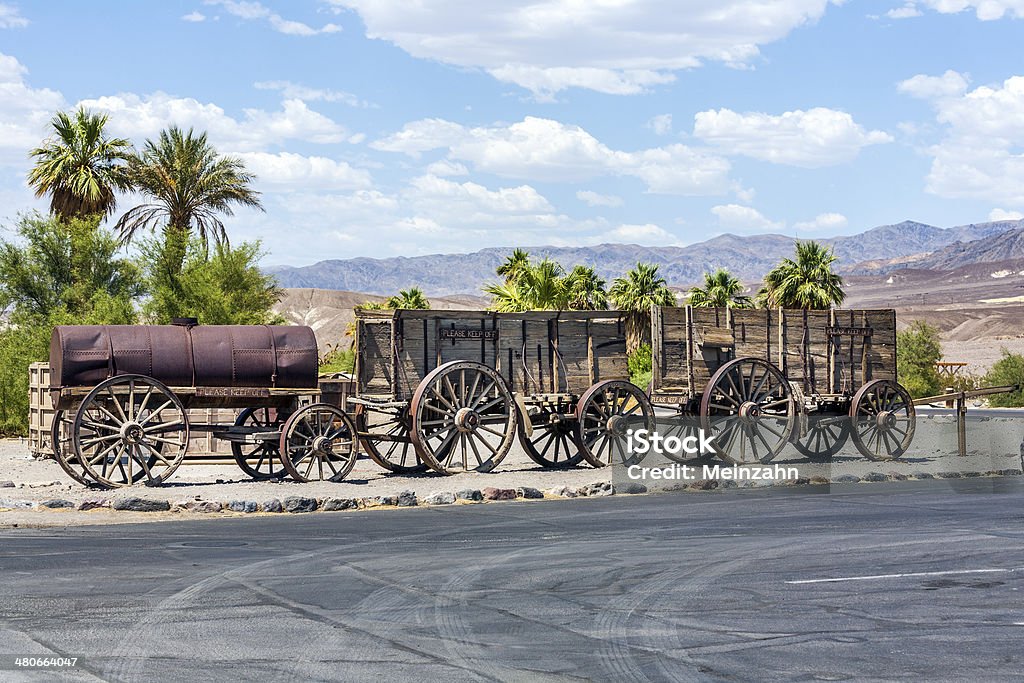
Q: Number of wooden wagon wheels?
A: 12